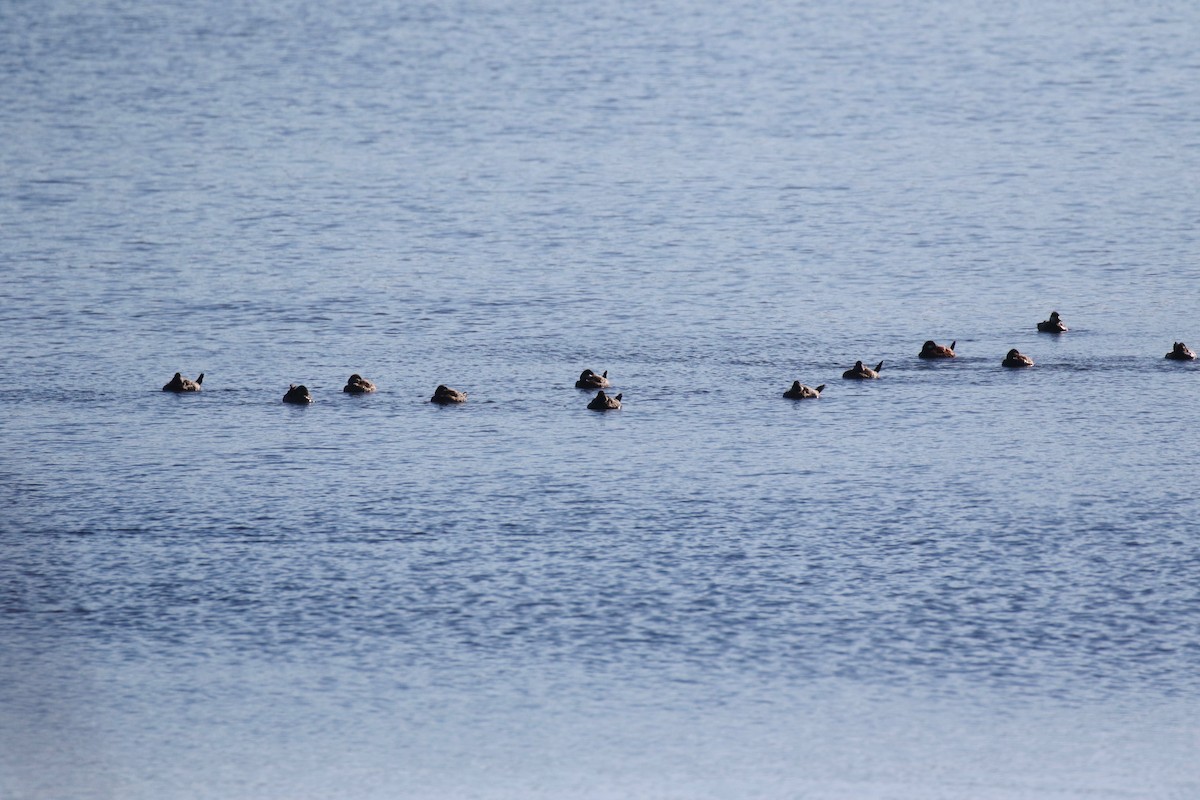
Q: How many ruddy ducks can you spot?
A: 12